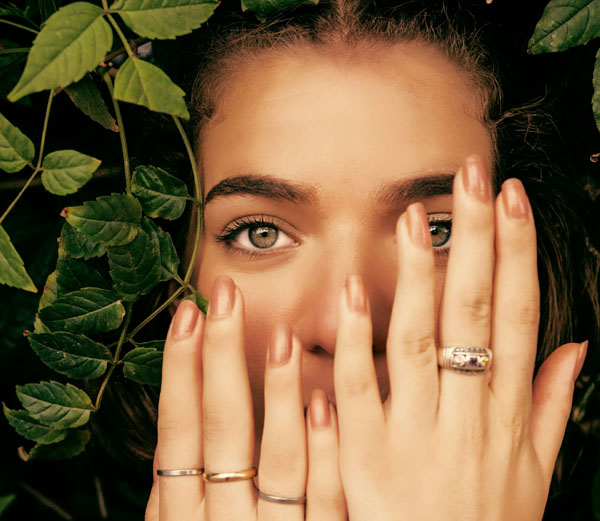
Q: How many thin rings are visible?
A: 3